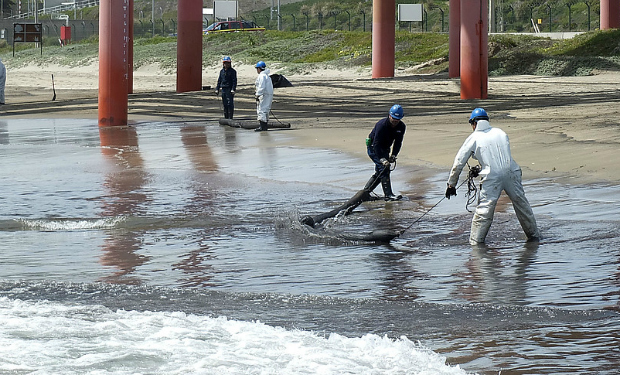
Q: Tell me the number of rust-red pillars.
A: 7